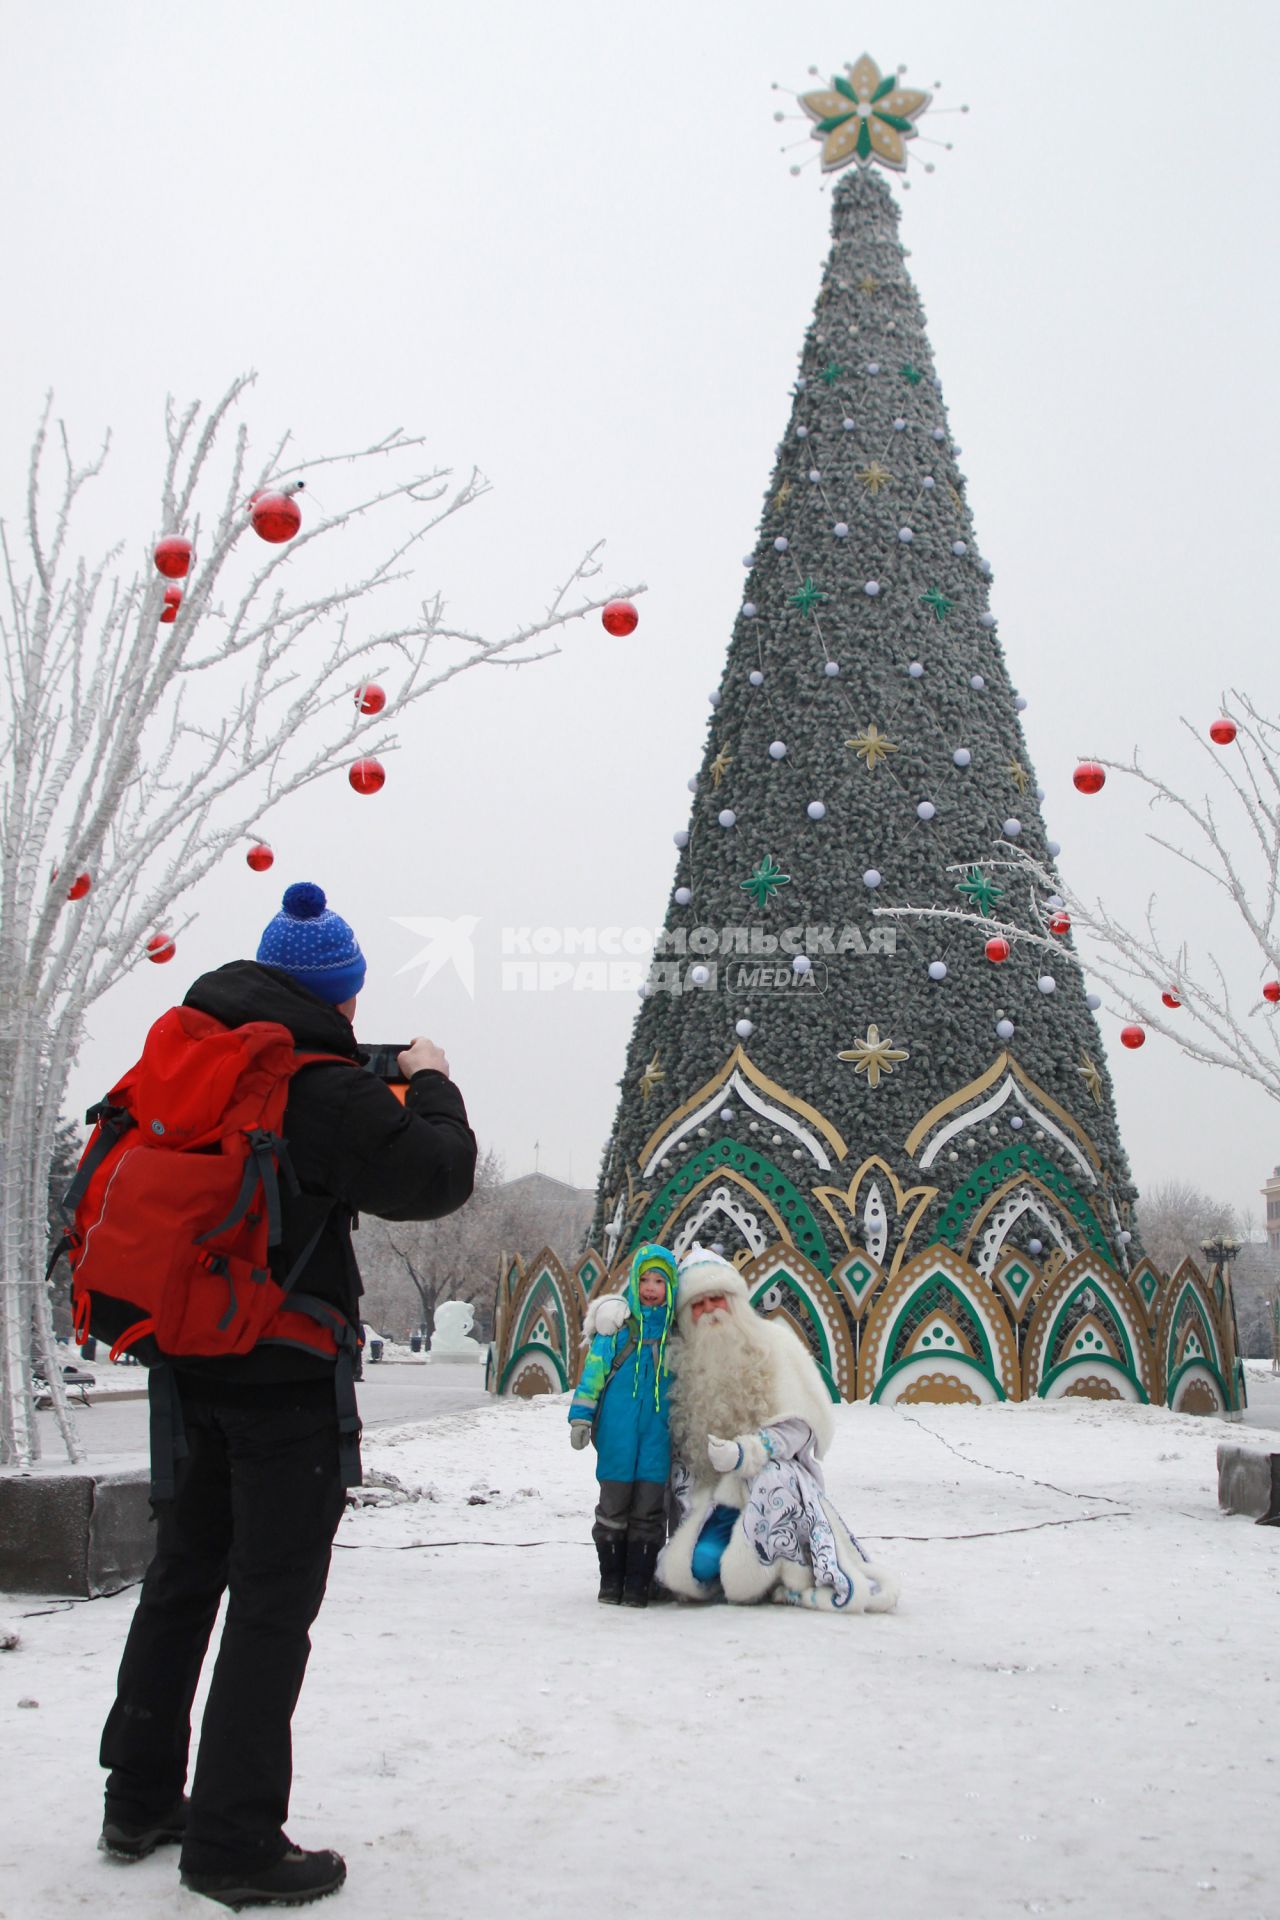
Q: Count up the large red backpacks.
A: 1